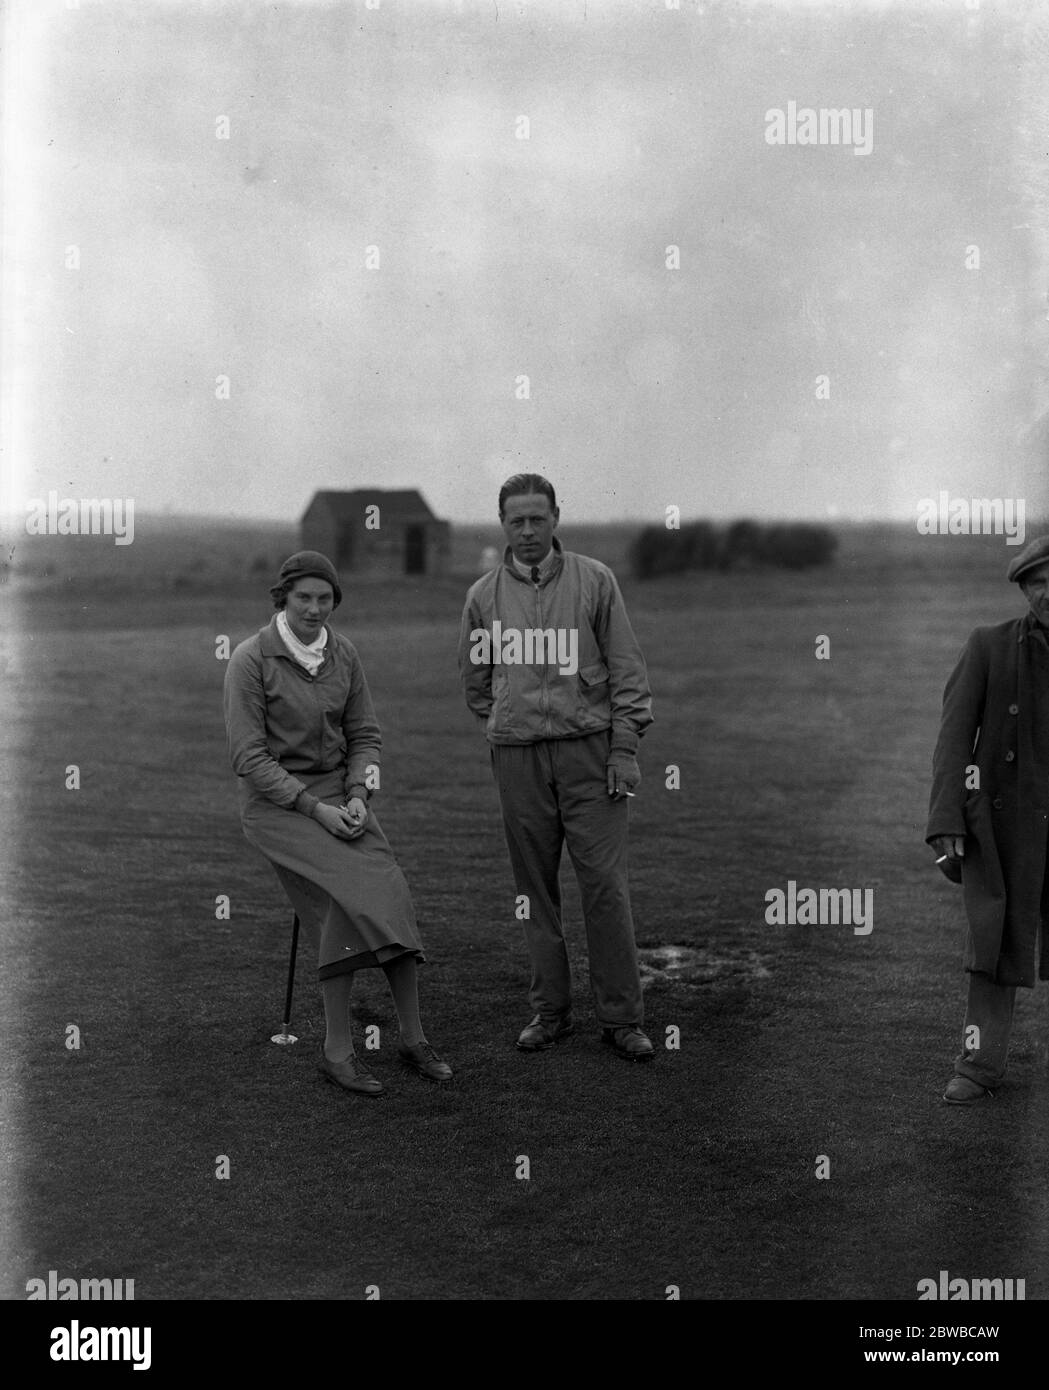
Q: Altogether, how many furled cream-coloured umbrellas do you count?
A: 0